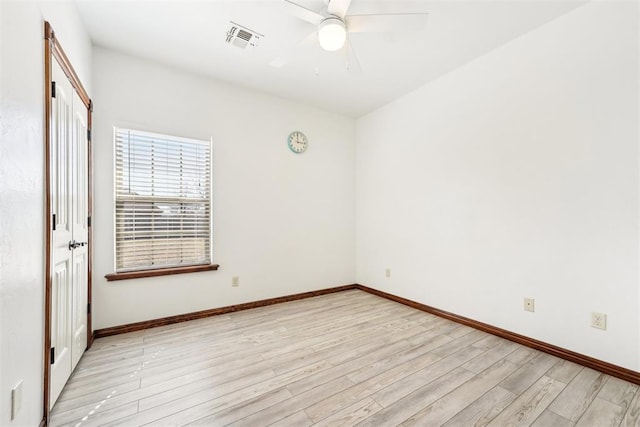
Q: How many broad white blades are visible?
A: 5